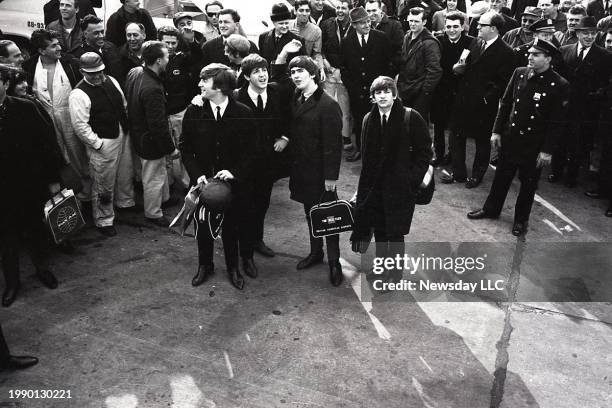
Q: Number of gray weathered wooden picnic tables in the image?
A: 0